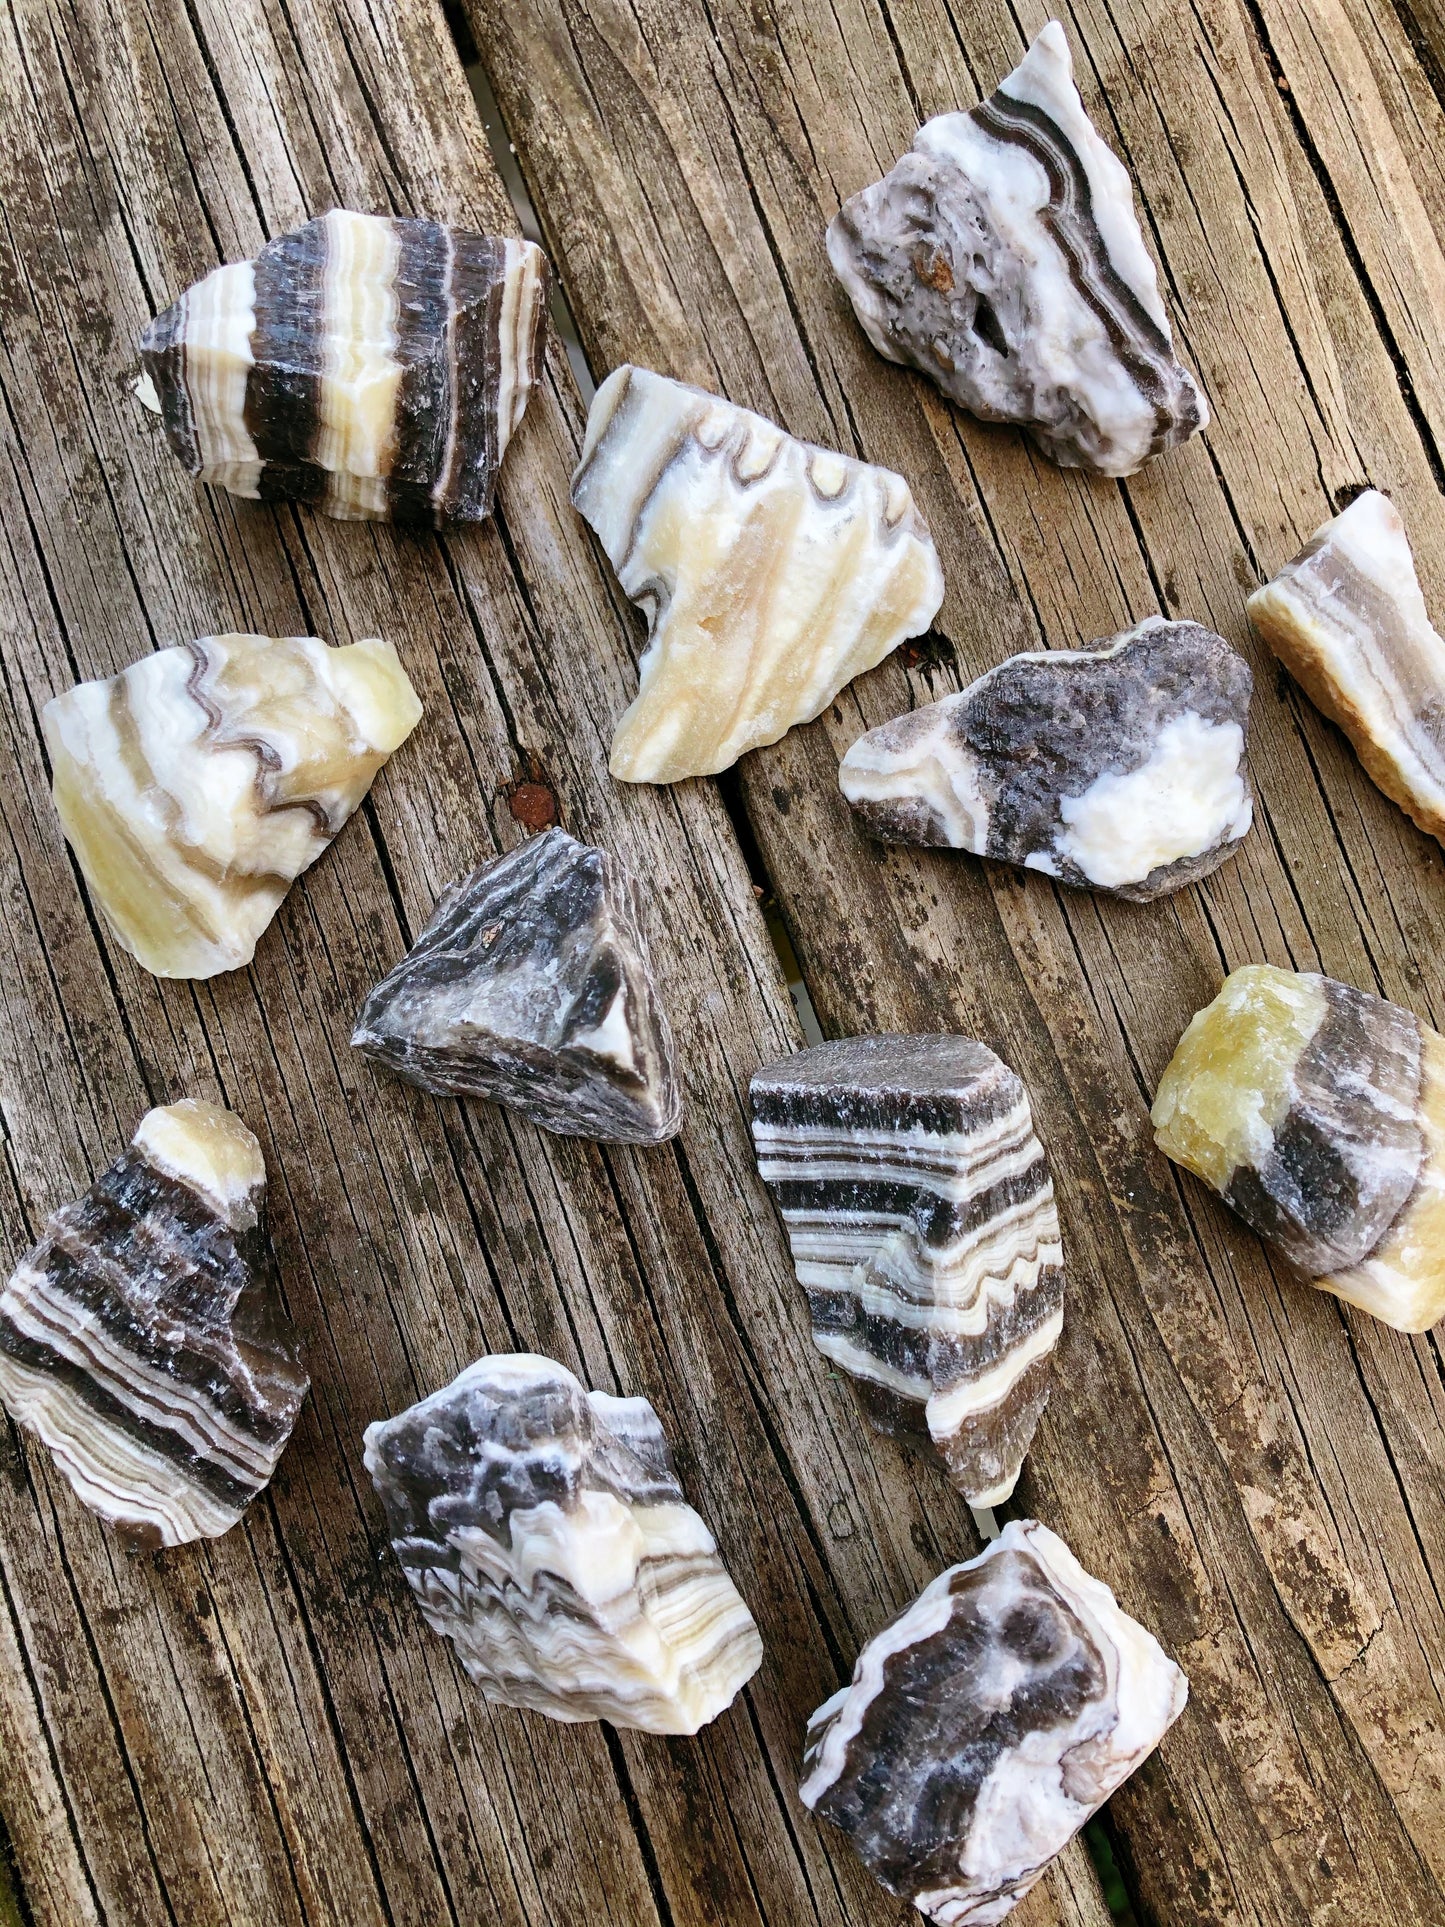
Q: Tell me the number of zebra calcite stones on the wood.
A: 12